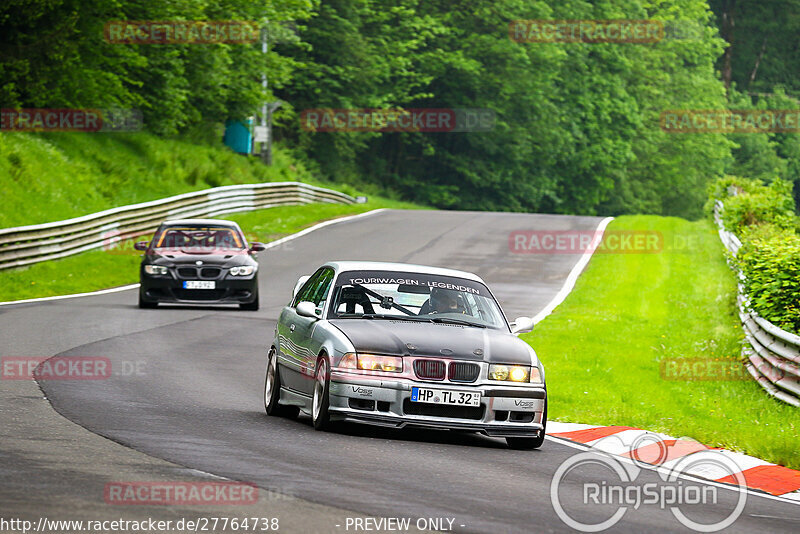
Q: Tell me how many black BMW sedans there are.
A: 1